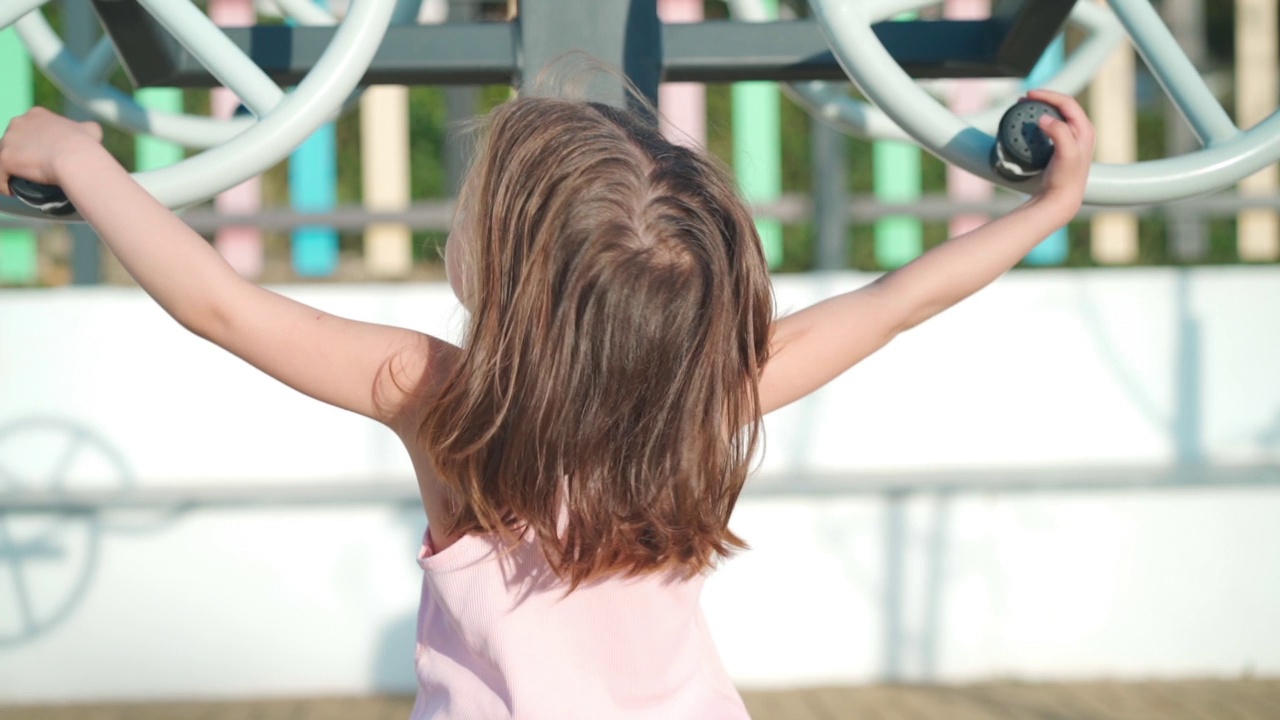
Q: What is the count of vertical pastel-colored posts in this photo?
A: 12